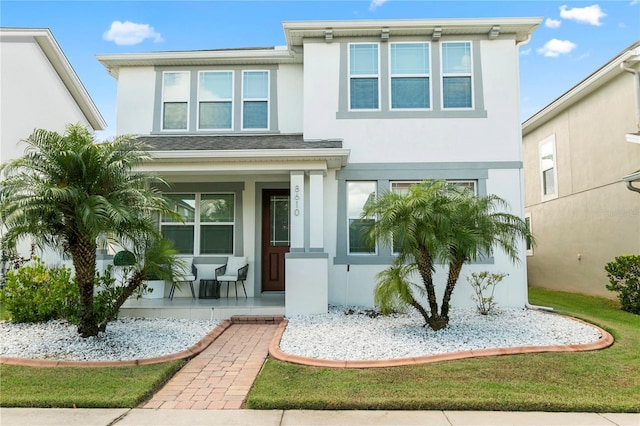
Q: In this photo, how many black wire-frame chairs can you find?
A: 2